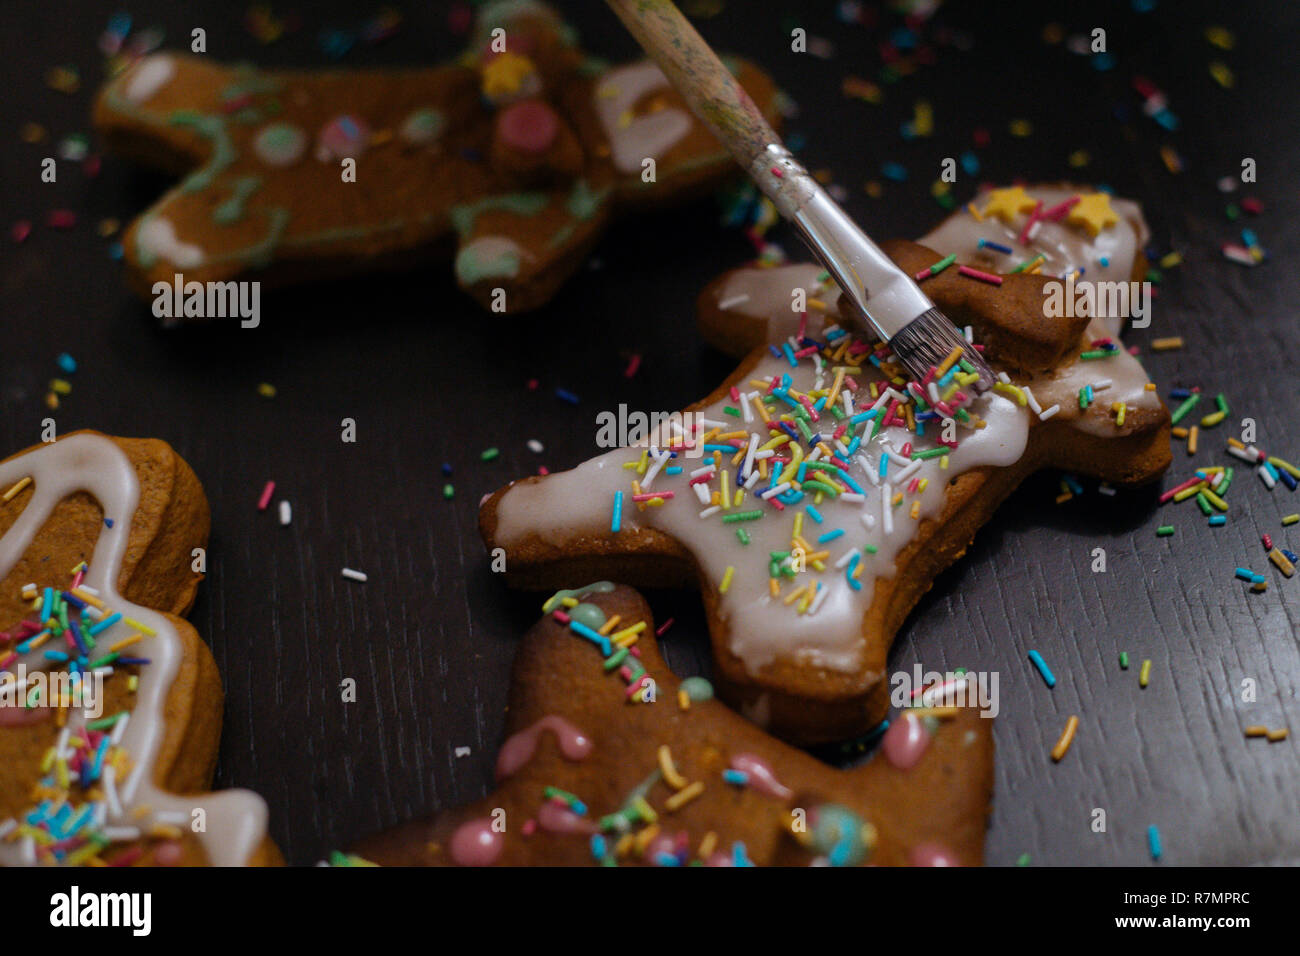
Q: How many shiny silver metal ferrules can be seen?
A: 1